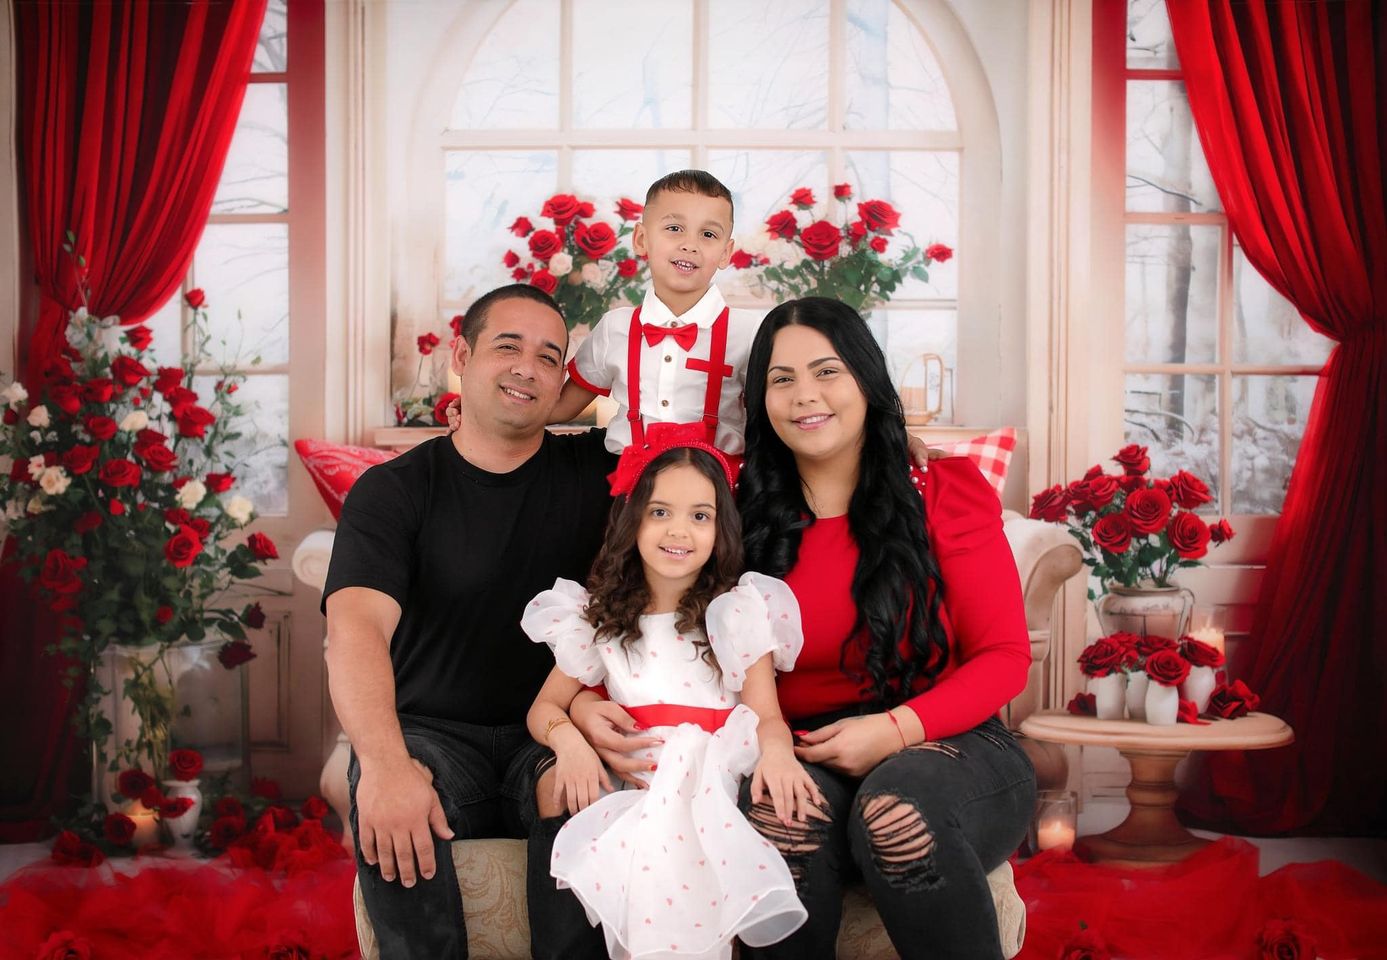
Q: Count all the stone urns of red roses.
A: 1